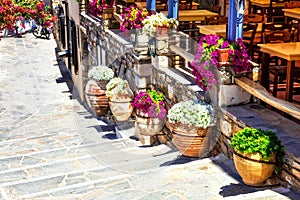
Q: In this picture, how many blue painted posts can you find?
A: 3